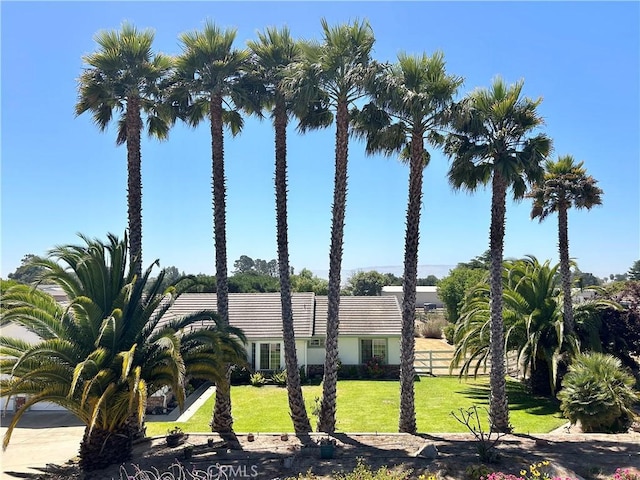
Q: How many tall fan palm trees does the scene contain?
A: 7